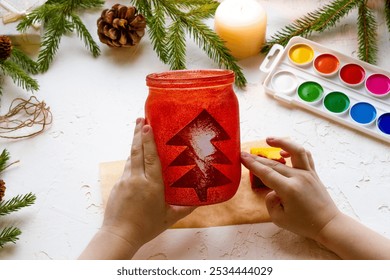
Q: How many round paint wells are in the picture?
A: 9